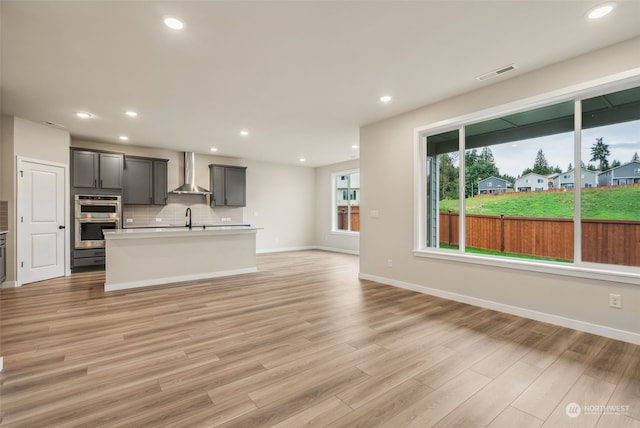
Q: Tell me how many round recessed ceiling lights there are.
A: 10